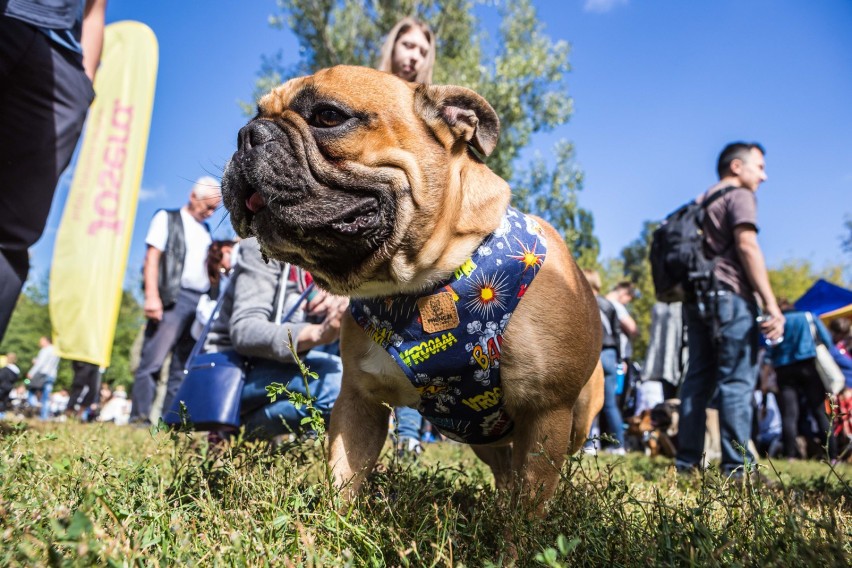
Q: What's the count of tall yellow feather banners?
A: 1